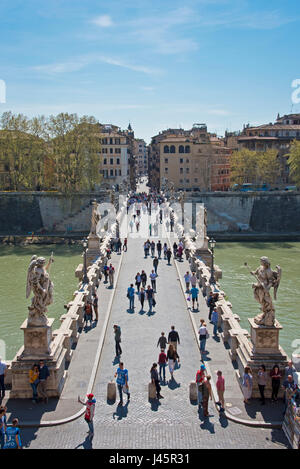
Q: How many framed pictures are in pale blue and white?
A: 0